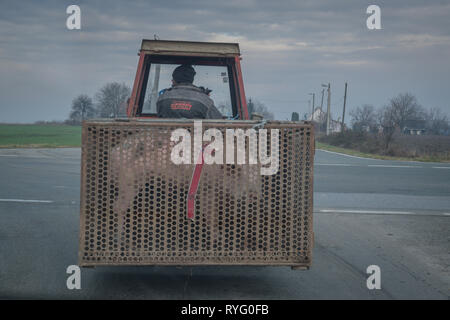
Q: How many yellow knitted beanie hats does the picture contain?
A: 0